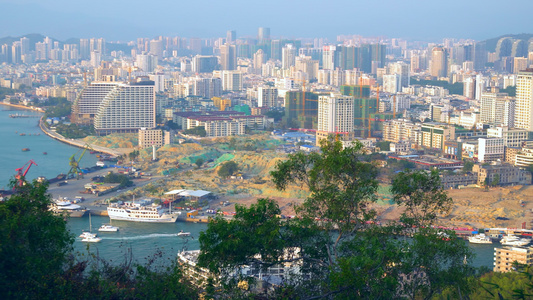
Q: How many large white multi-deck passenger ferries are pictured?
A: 1